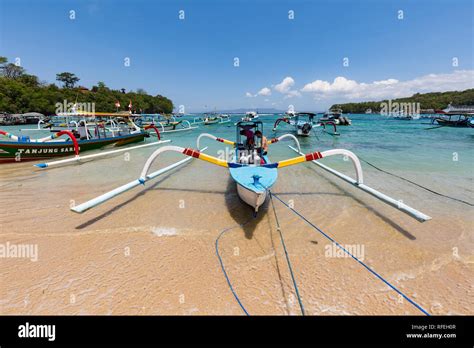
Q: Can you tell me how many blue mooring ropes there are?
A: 3